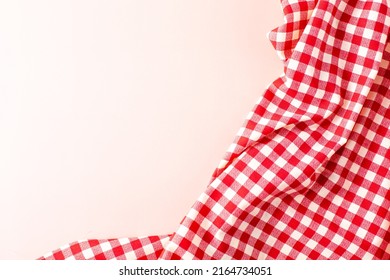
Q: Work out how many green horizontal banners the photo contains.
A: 0